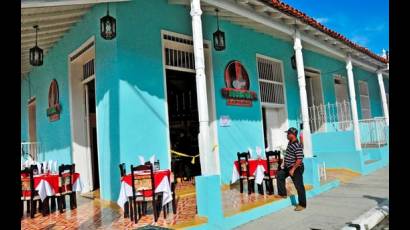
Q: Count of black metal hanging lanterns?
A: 4